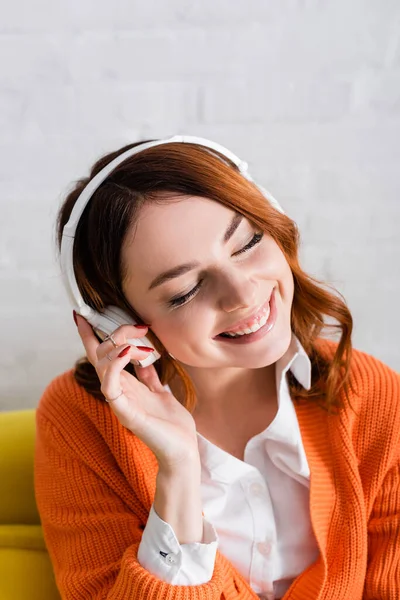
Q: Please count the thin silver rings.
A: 3